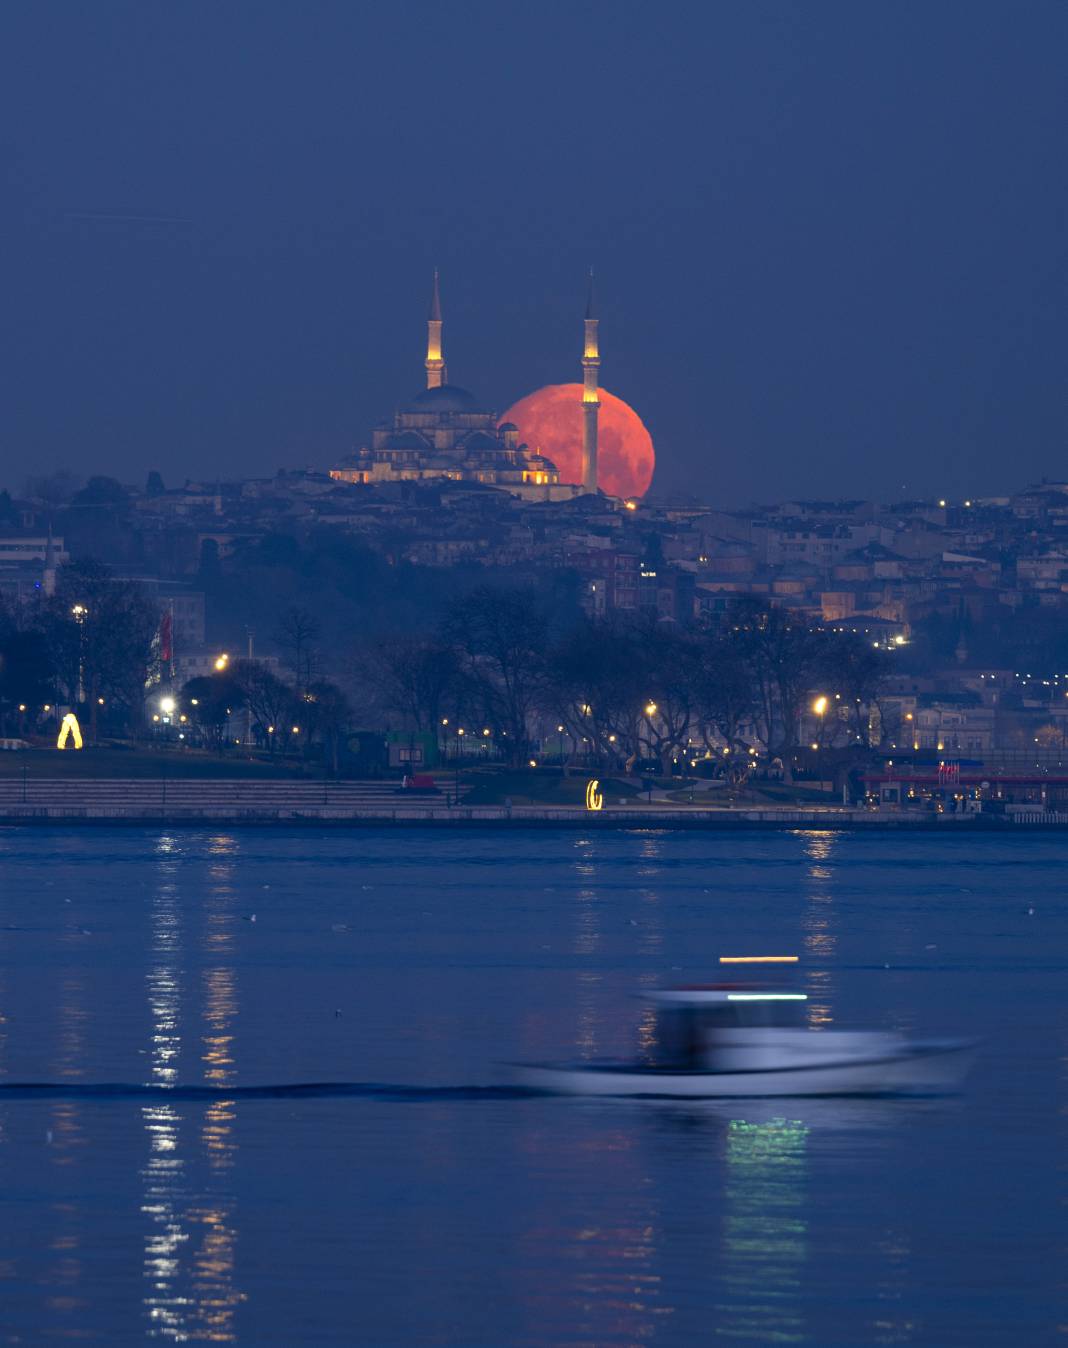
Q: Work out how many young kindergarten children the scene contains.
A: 0